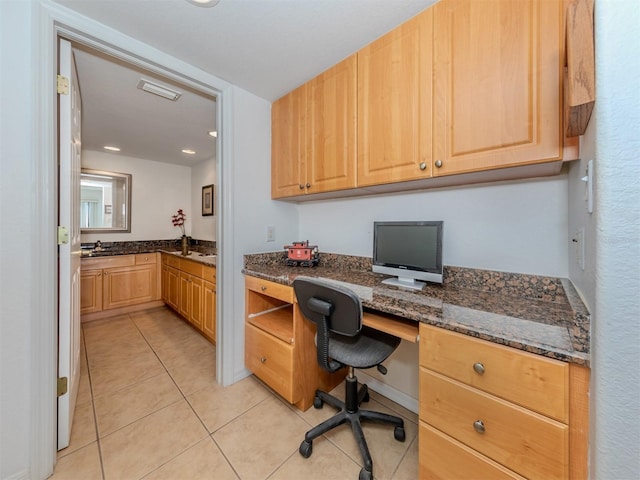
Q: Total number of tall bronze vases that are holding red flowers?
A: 1